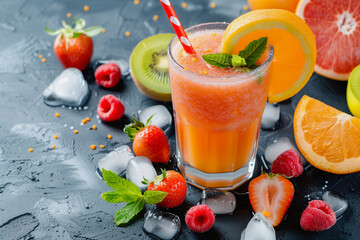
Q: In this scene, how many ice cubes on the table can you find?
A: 11